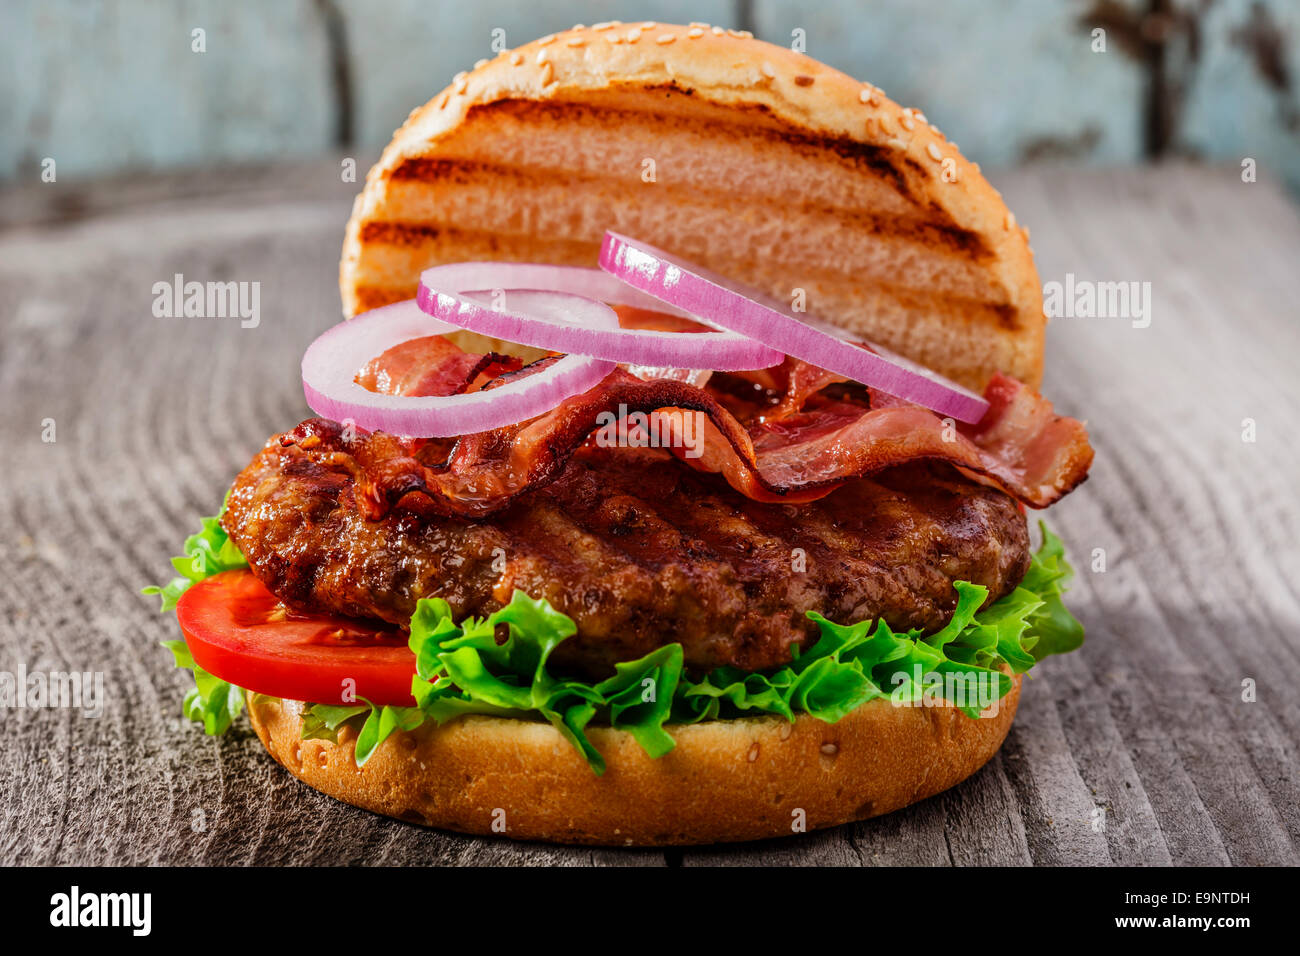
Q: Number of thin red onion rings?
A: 3